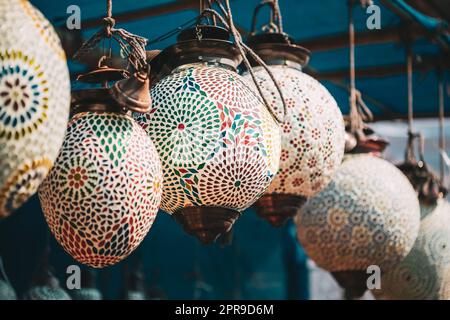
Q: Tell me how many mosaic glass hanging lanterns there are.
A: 6